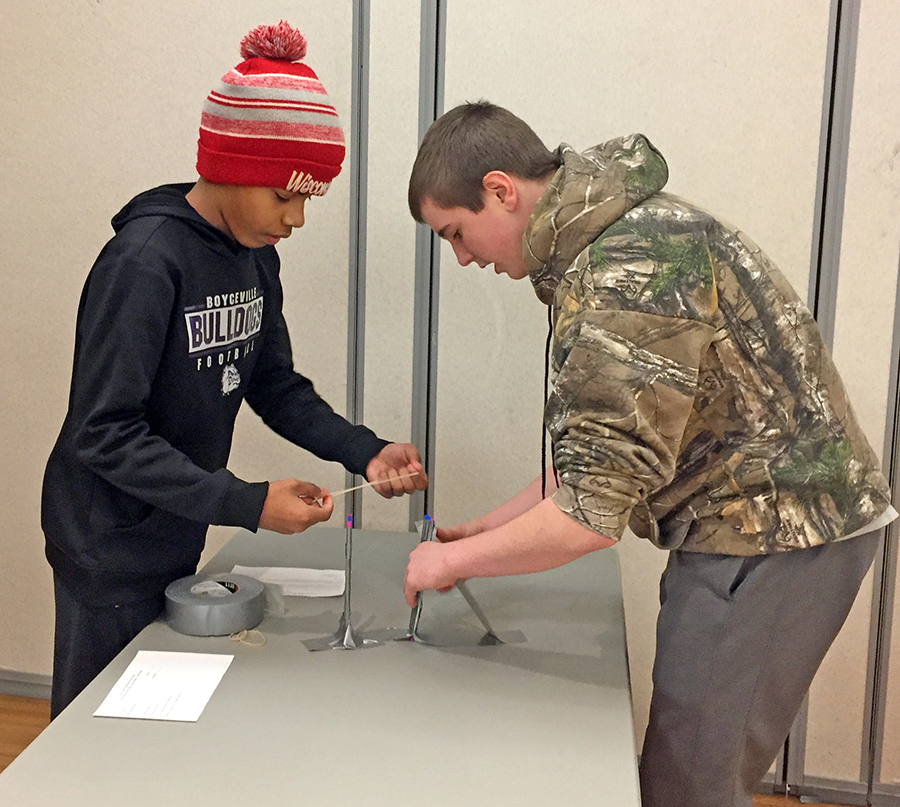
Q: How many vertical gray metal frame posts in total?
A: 4